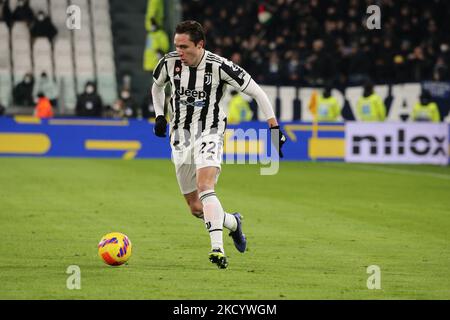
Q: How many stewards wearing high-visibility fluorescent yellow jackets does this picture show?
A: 6